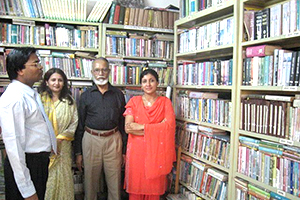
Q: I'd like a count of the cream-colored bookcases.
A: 4